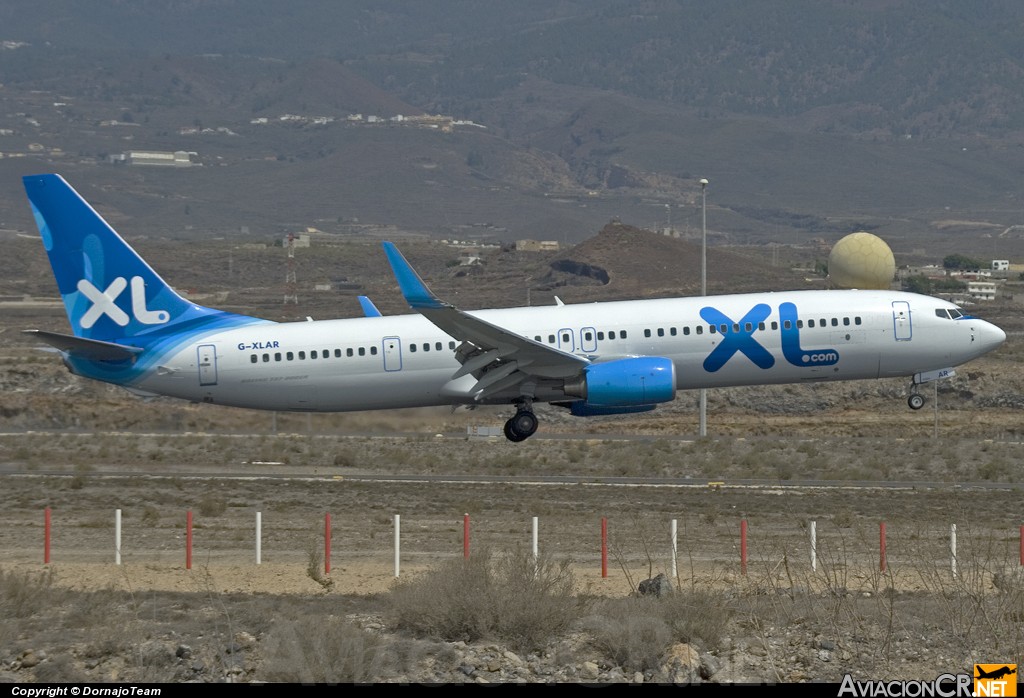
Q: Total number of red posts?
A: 8